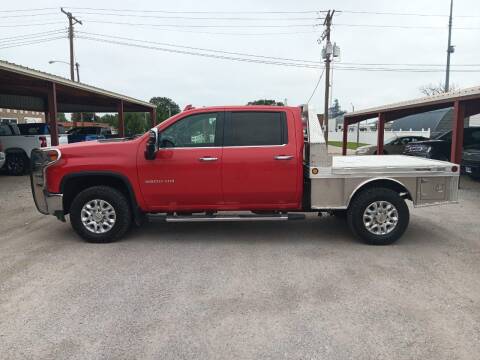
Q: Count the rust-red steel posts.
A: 6